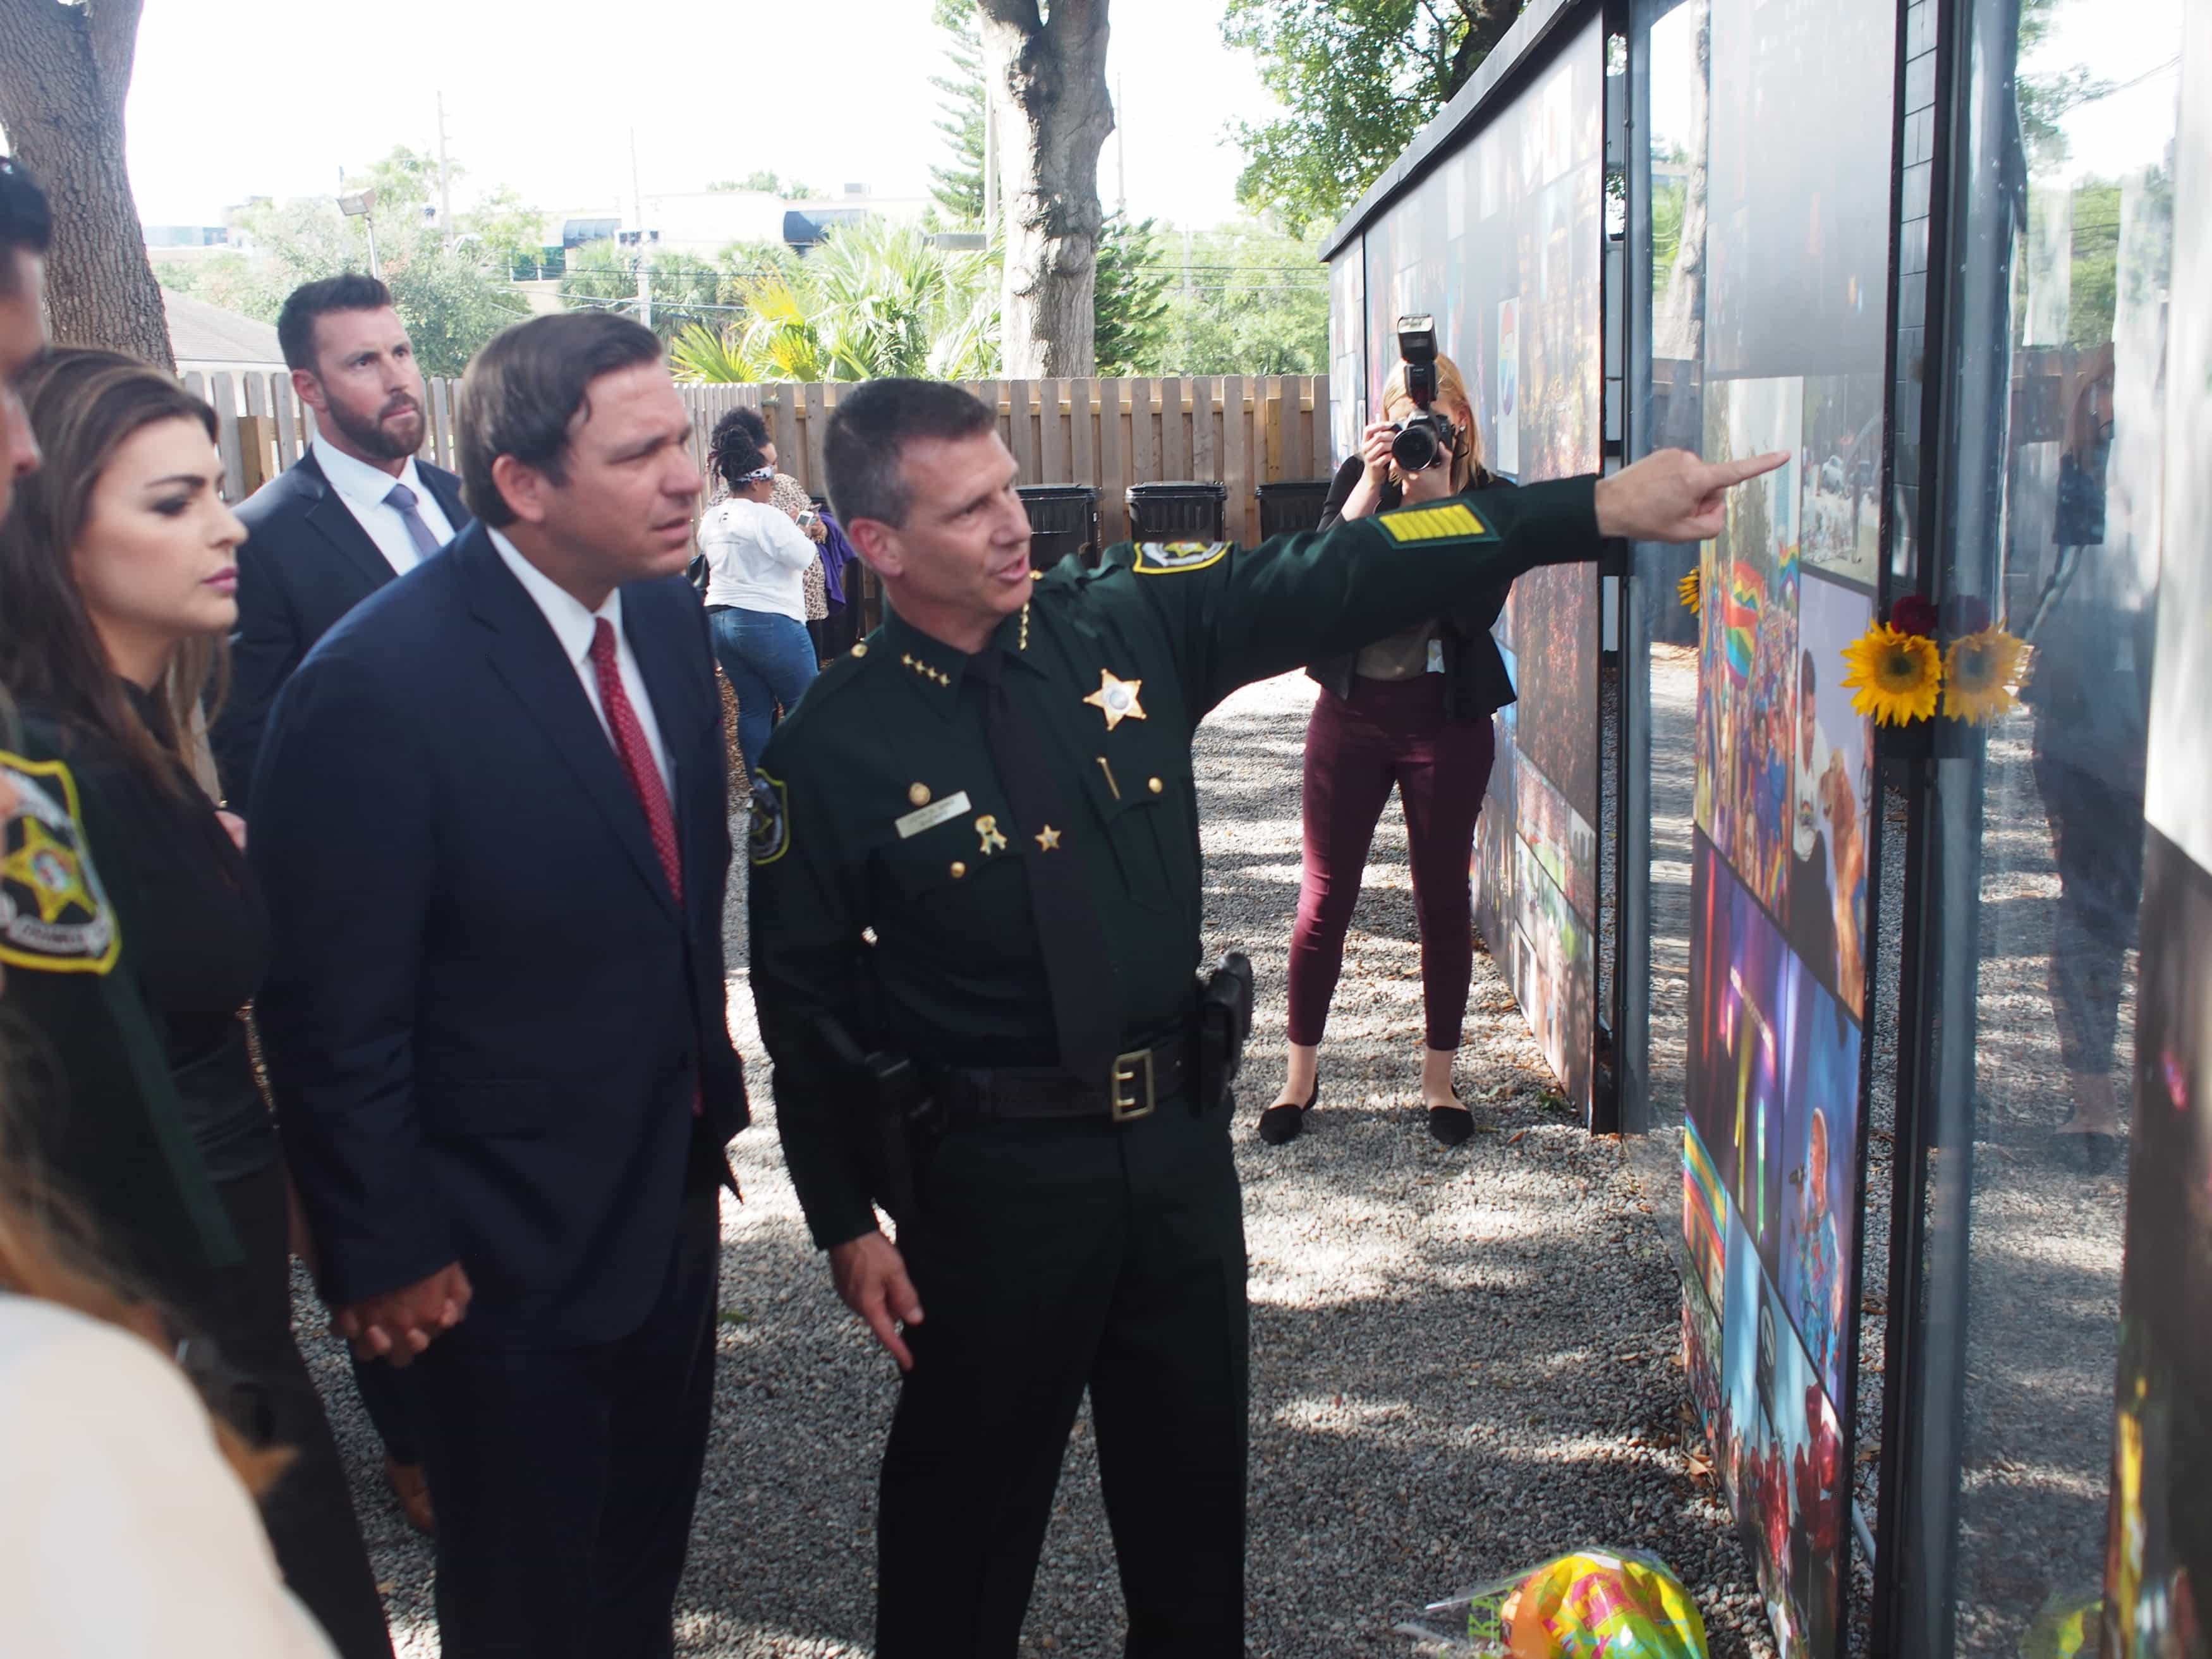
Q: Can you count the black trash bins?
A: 3